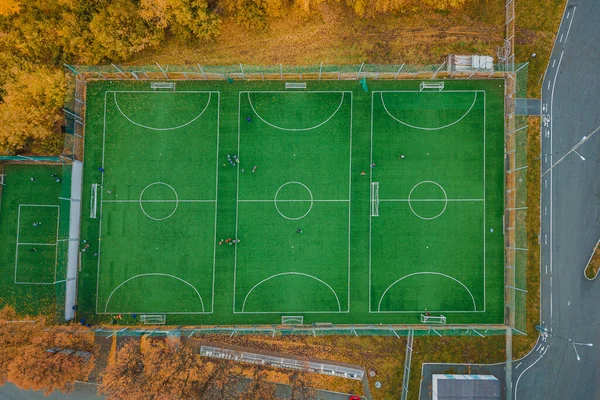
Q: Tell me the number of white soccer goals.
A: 8